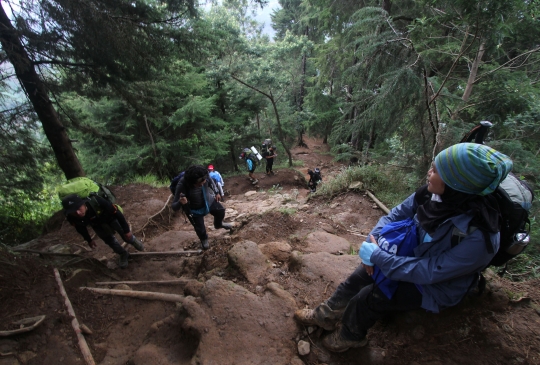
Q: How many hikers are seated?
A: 1